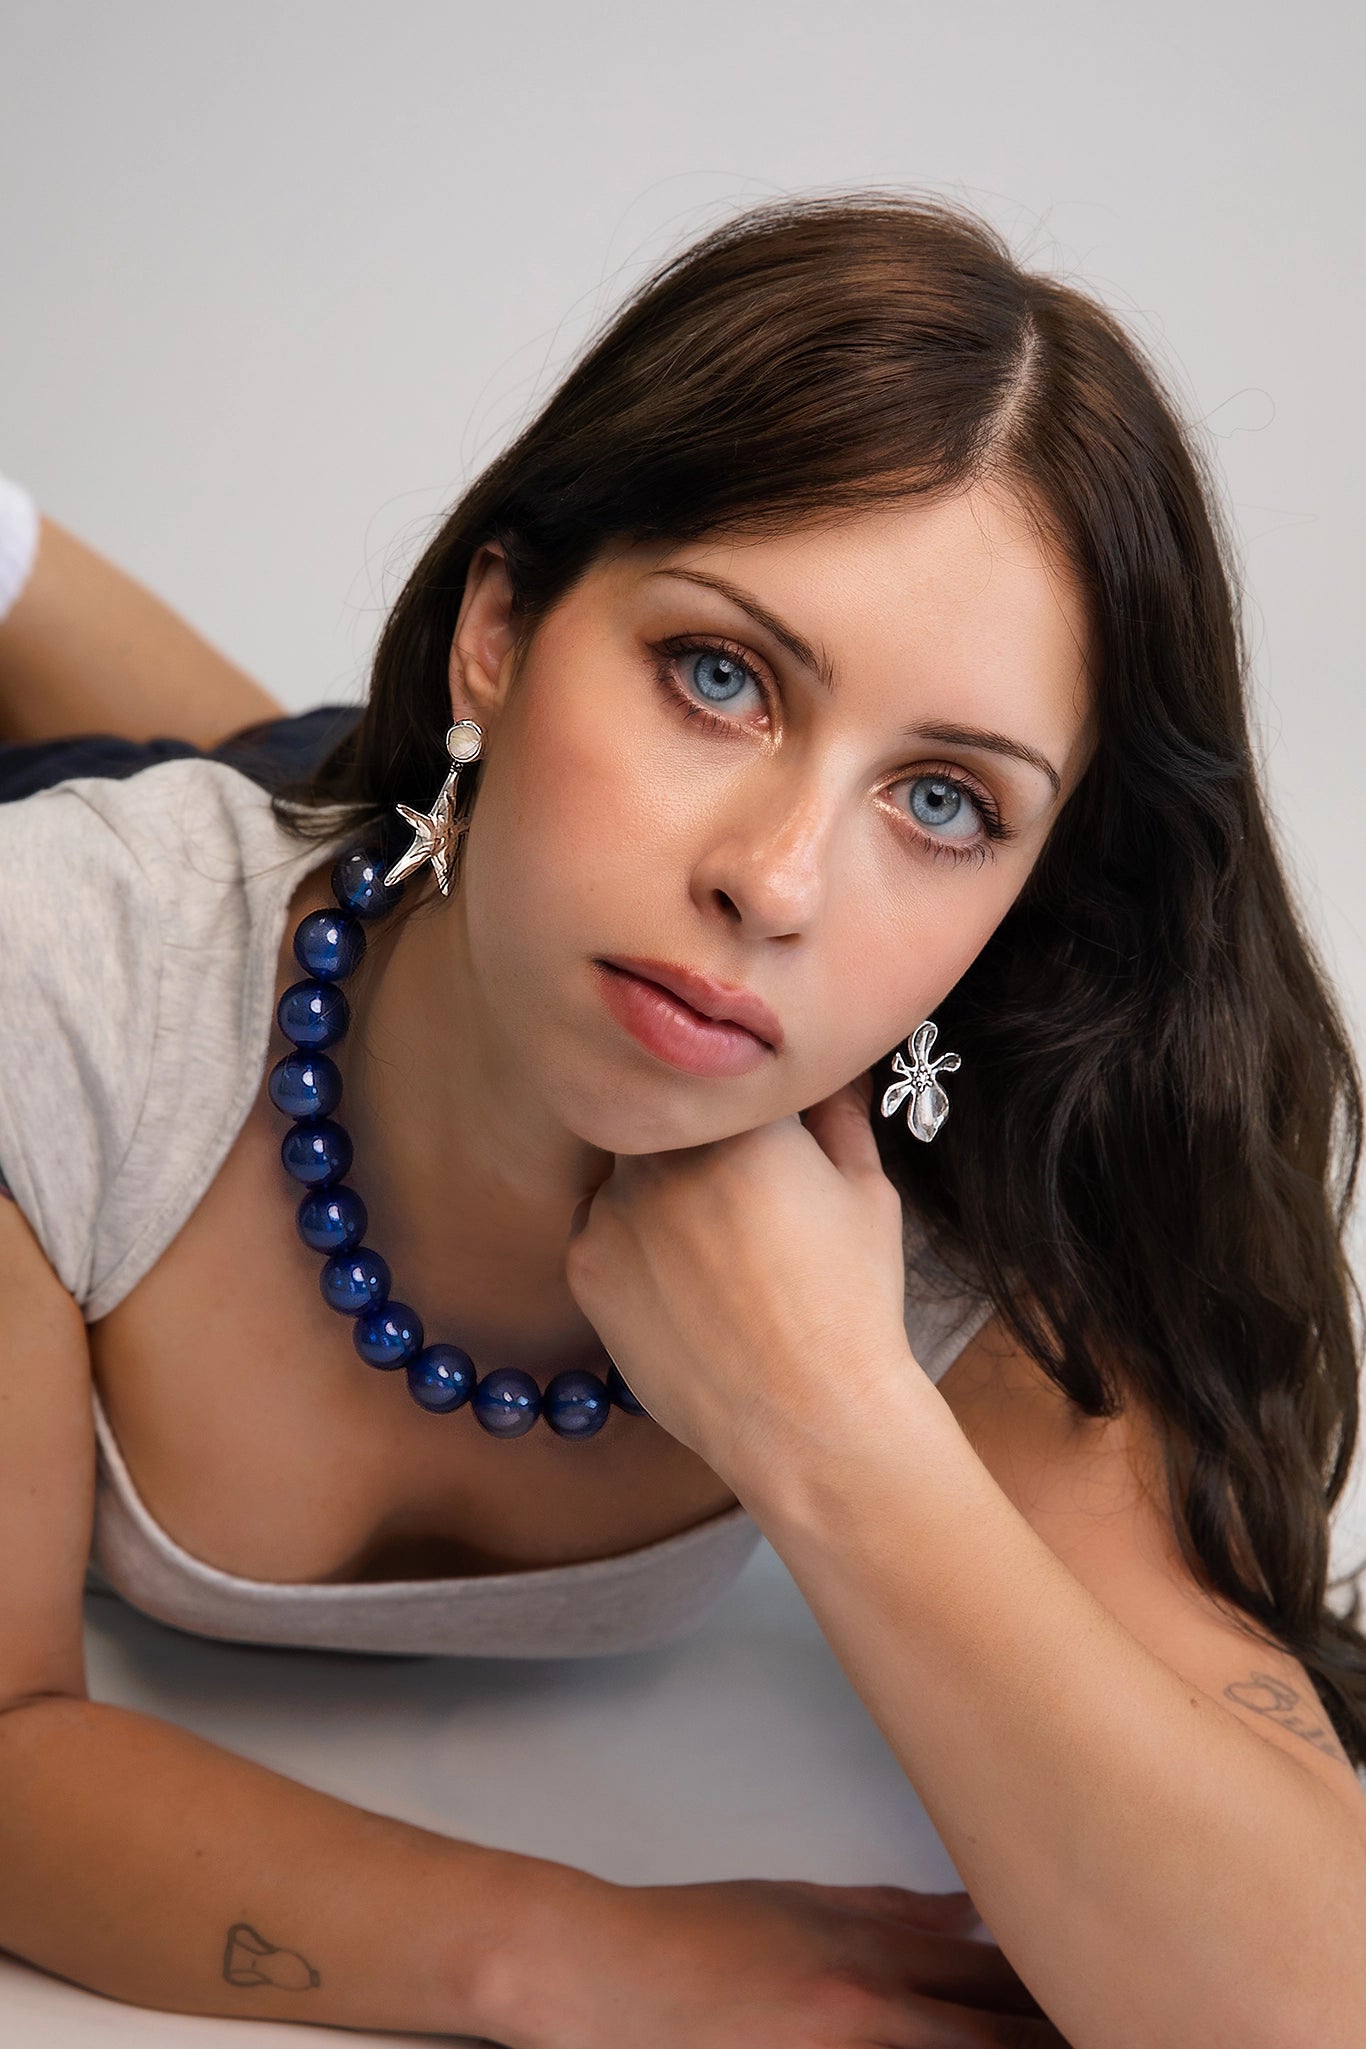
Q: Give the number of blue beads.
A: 12